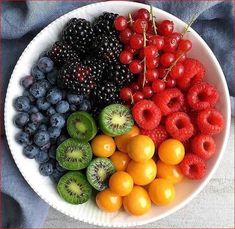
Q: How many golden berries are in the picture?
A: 11